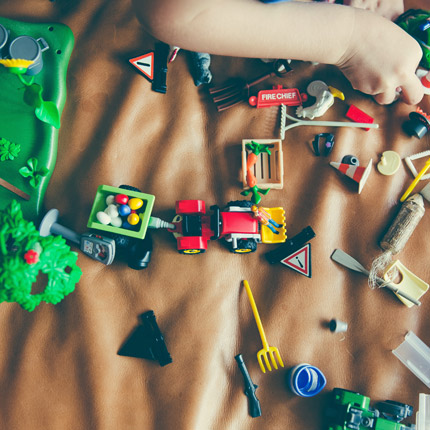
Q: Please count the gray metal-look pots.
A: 2